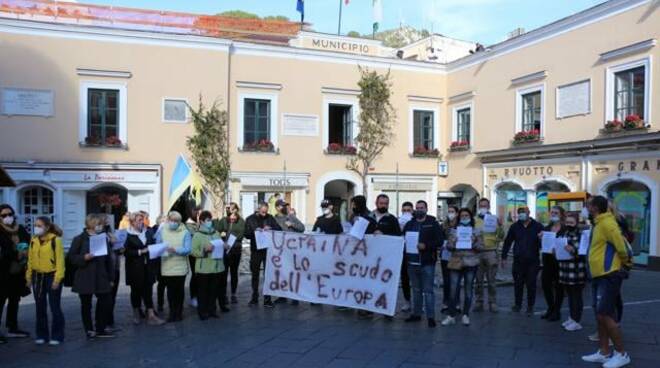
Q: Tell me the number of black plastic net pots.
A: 0